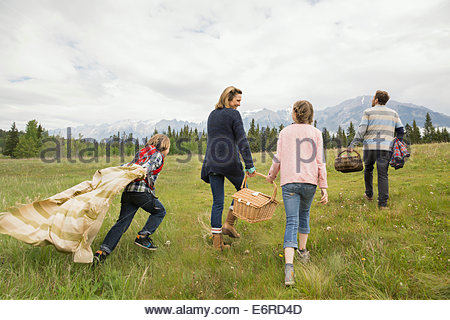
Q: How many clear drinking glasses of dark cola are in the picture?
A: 0